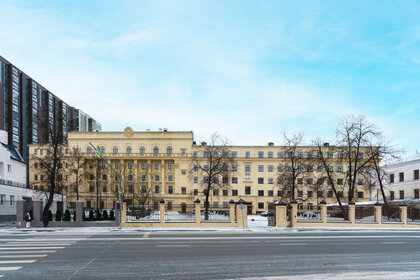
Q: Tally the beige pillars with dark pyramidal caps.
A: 11